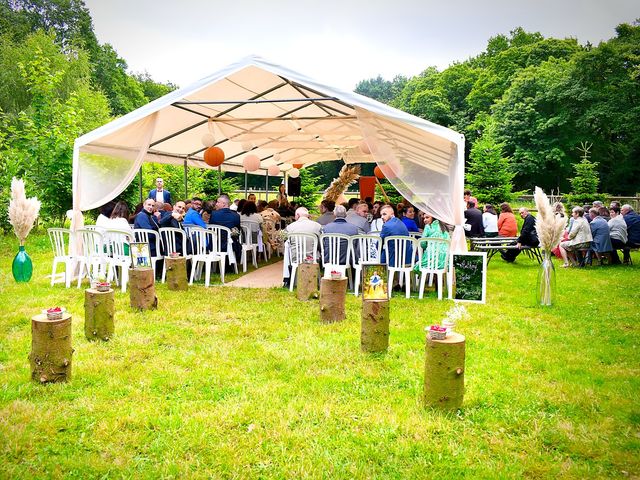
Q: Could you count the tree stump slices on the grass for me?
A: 8